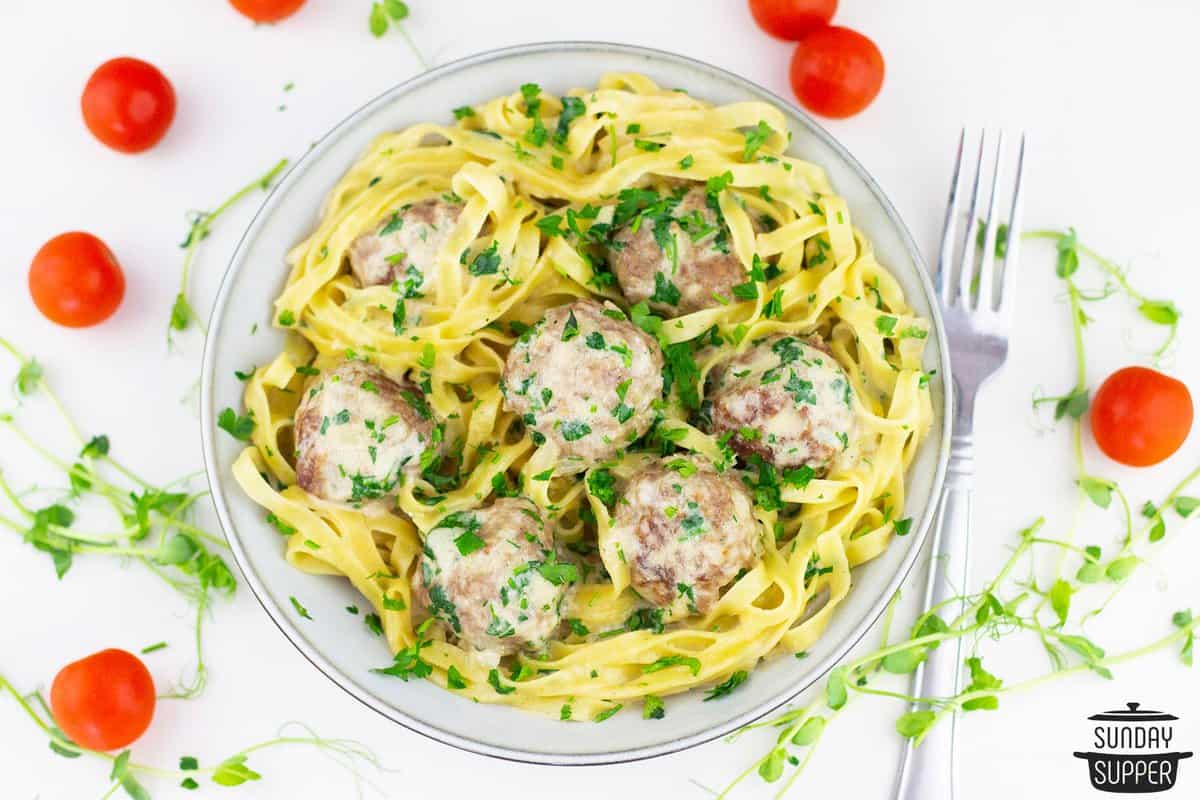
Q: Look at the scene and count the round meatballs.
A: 7